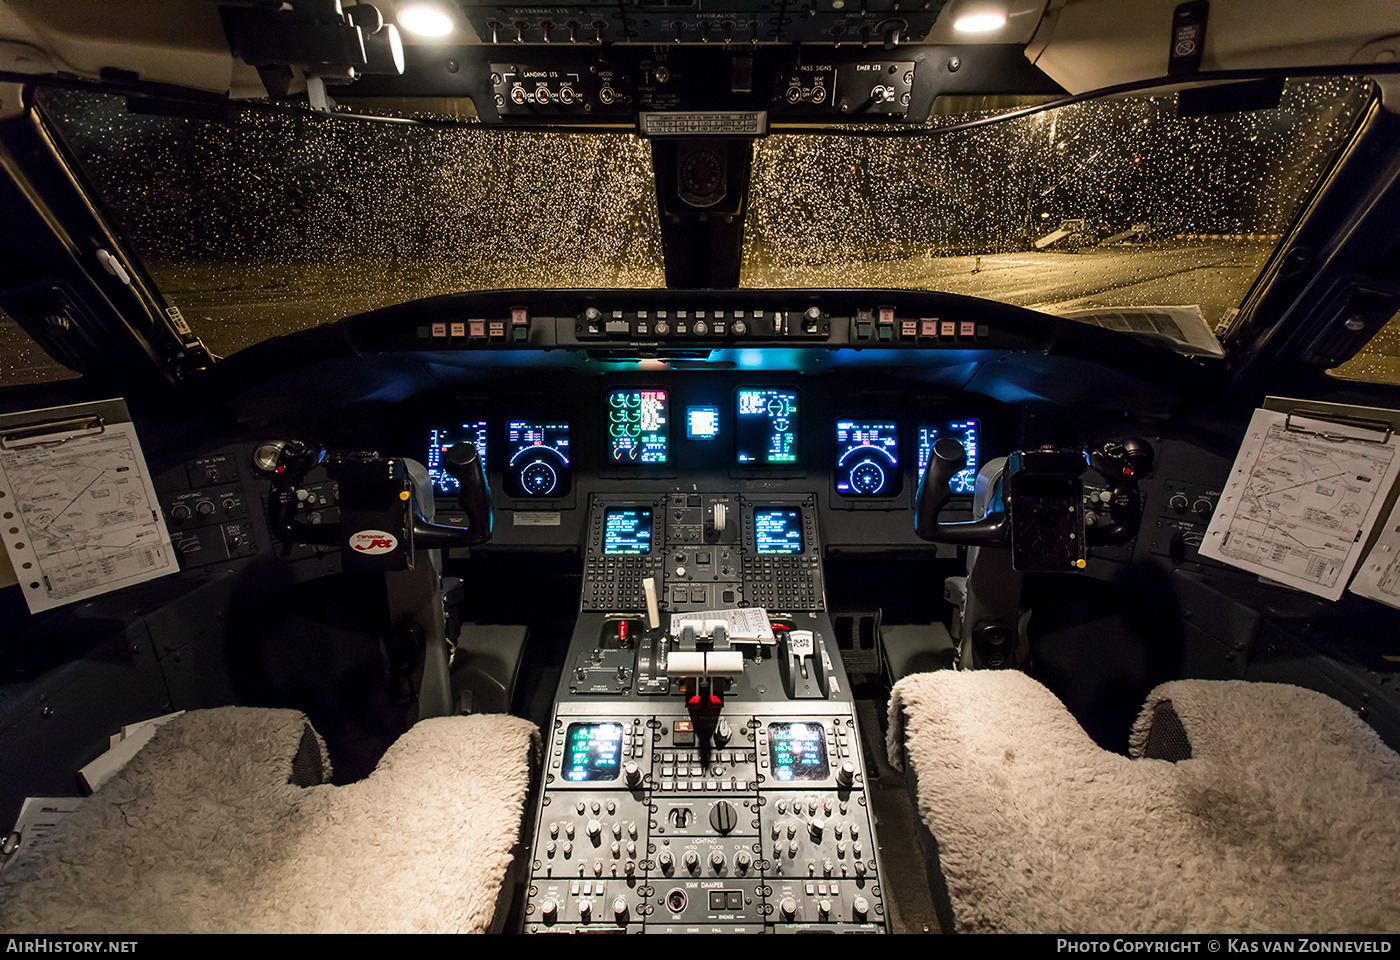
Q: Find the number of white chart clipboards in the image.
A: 2